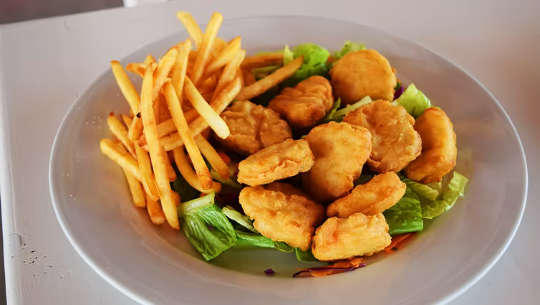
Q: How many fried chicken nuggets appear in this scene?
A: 10